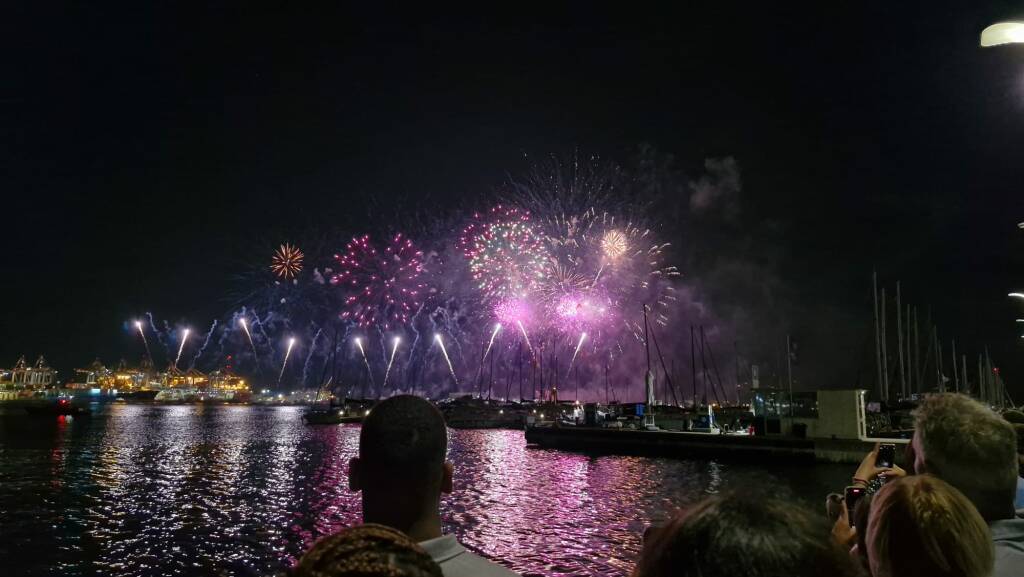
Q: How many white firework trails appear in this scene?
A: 10